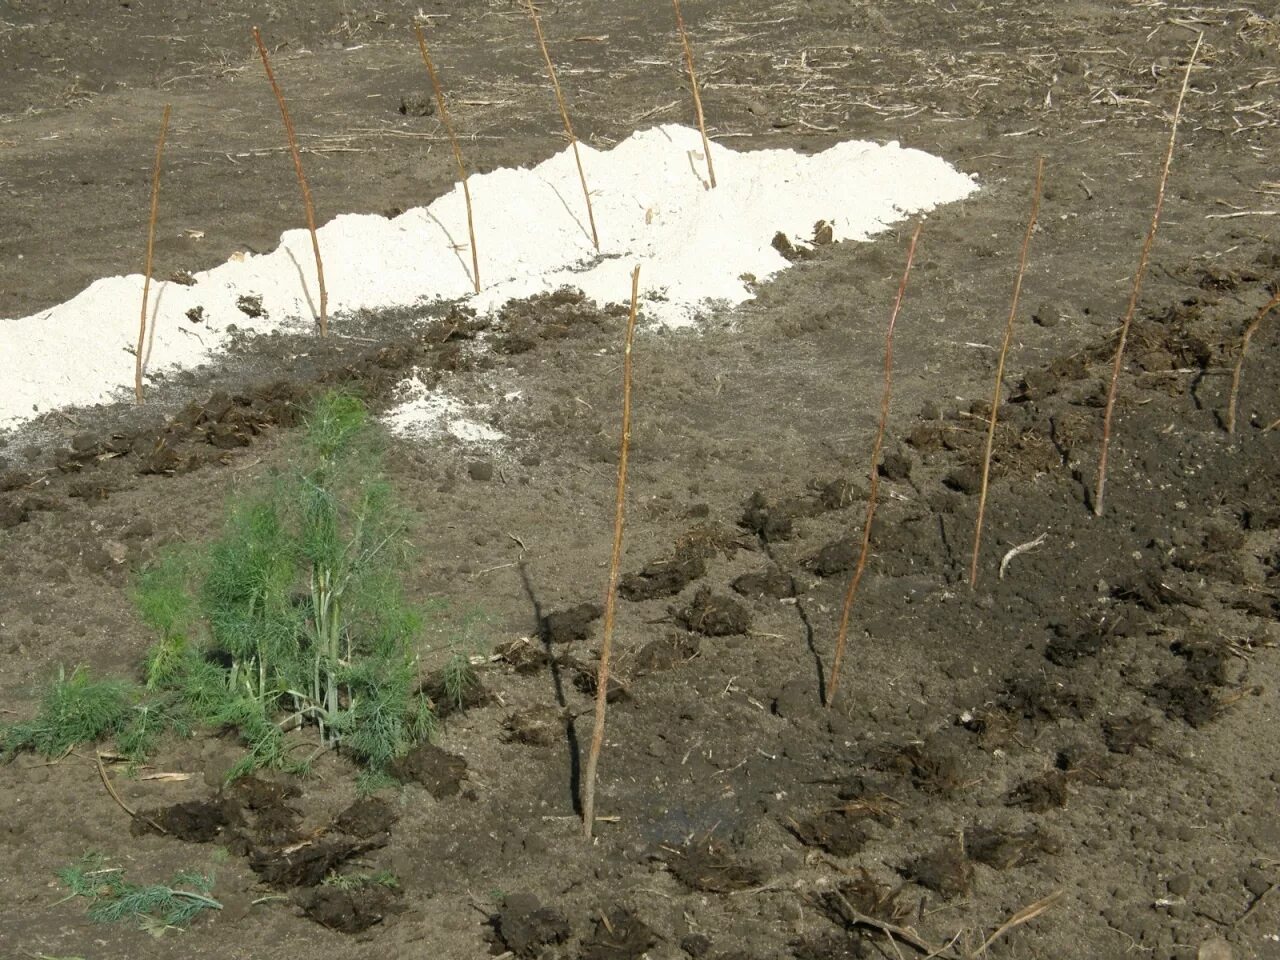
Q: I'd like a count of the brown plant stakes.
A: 10